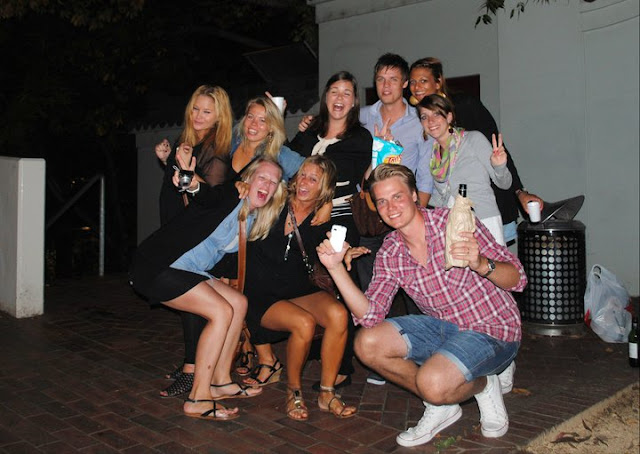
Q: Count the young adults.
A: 9